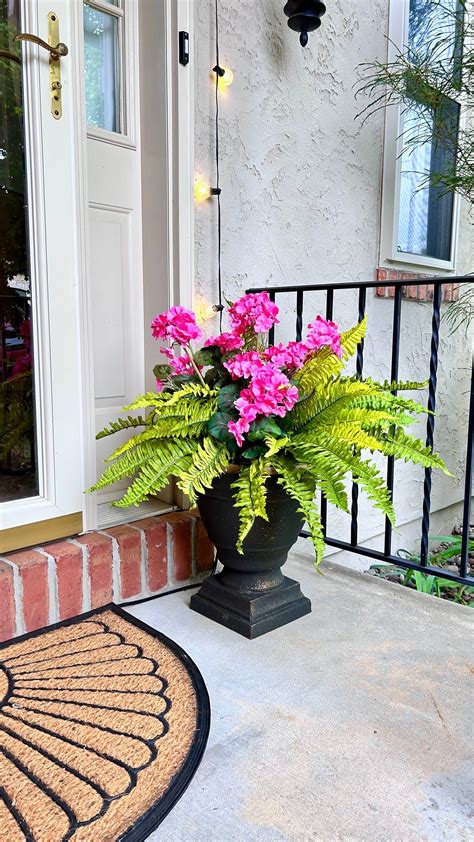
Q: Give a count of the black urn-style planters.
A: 1